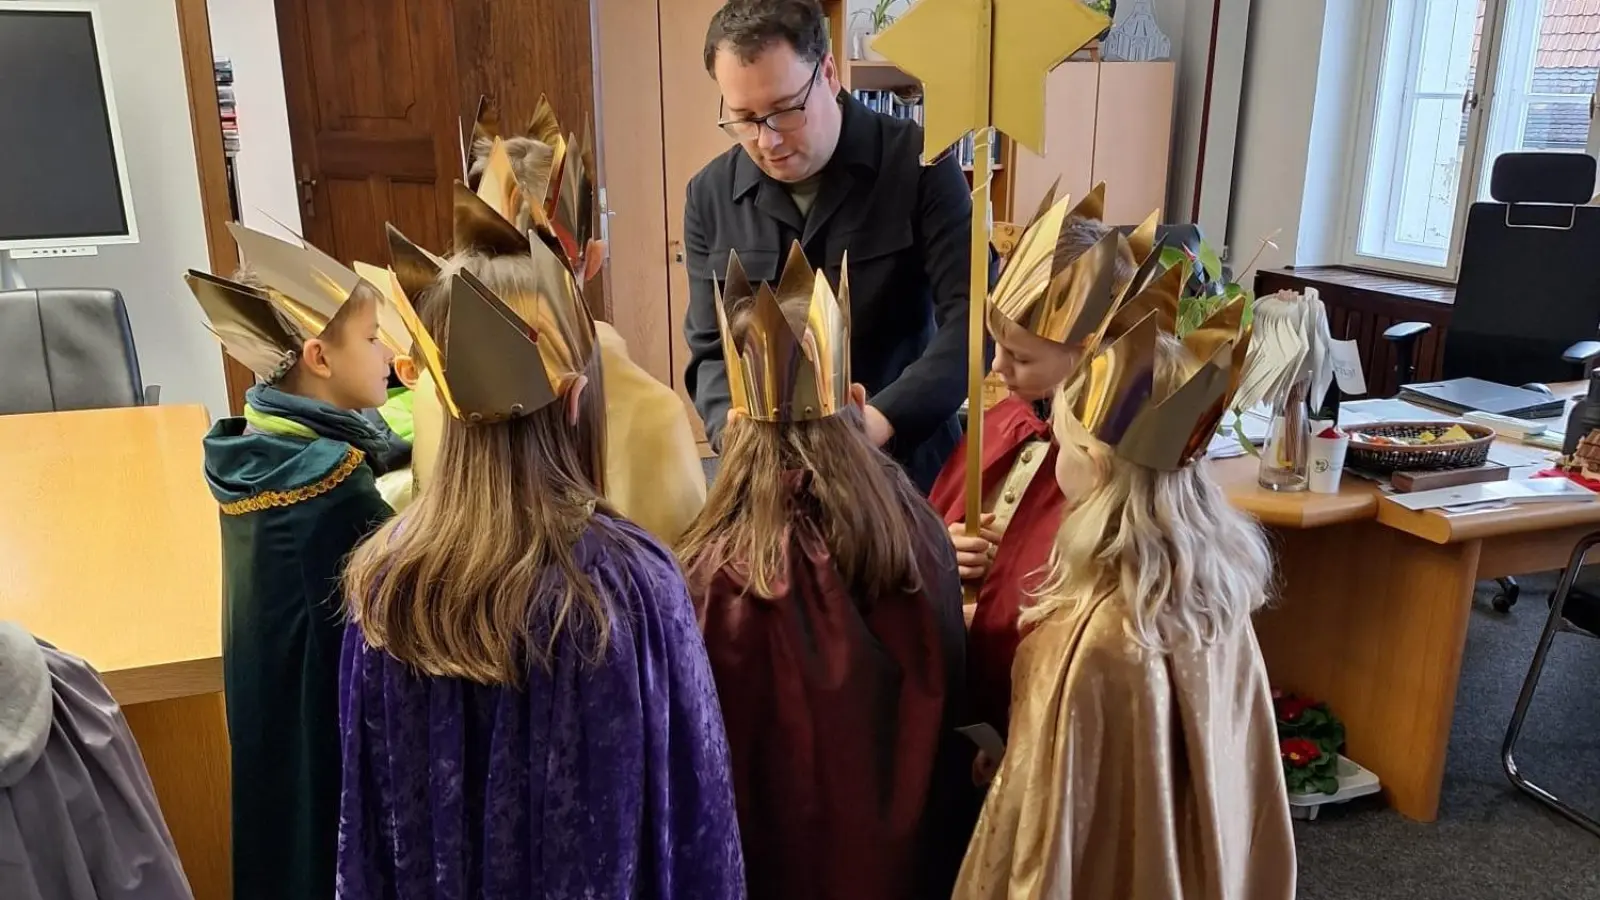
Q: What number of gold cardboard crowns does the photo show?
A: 7